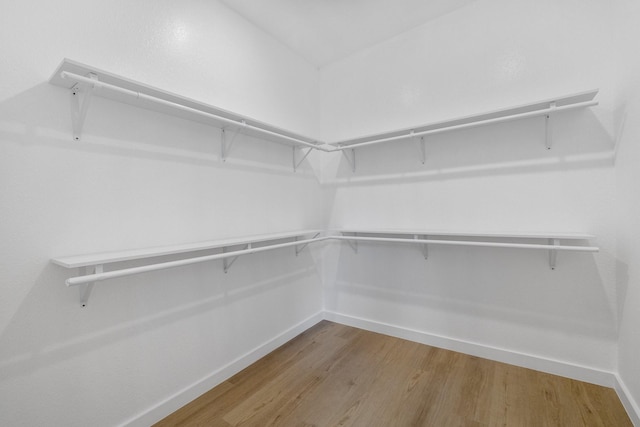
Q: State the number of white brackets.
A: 12